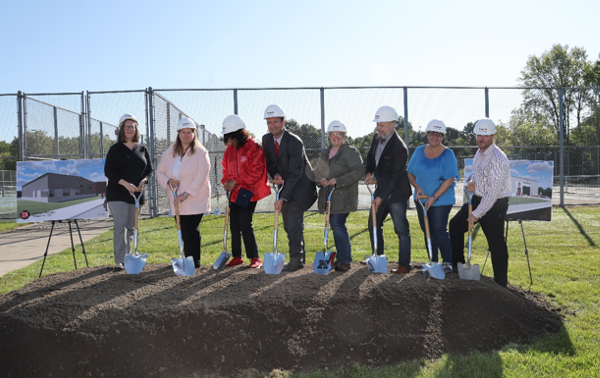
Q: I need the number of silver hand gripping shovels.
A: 8